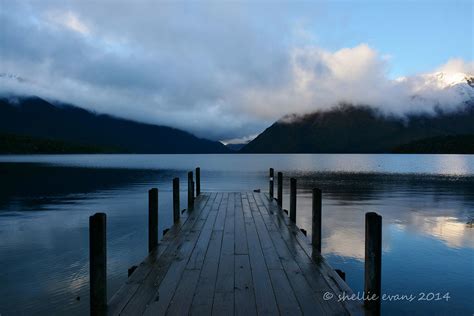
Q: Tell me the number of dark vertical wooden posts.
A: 10